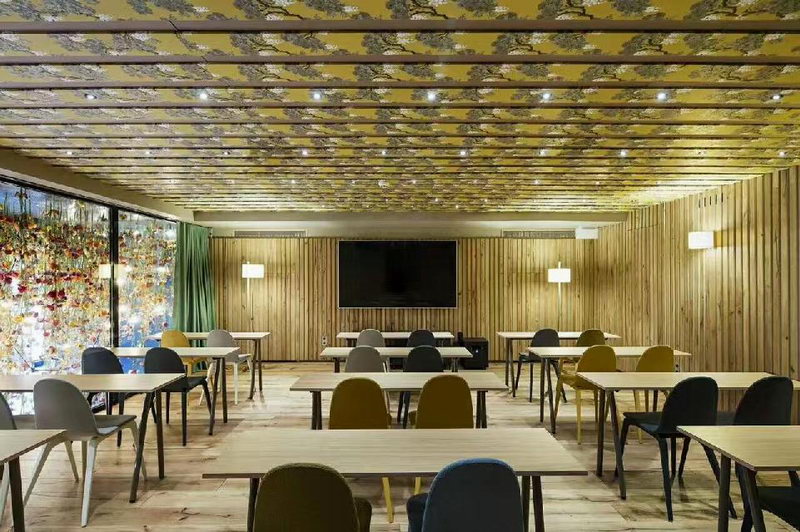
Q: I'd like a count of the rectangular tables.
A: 12